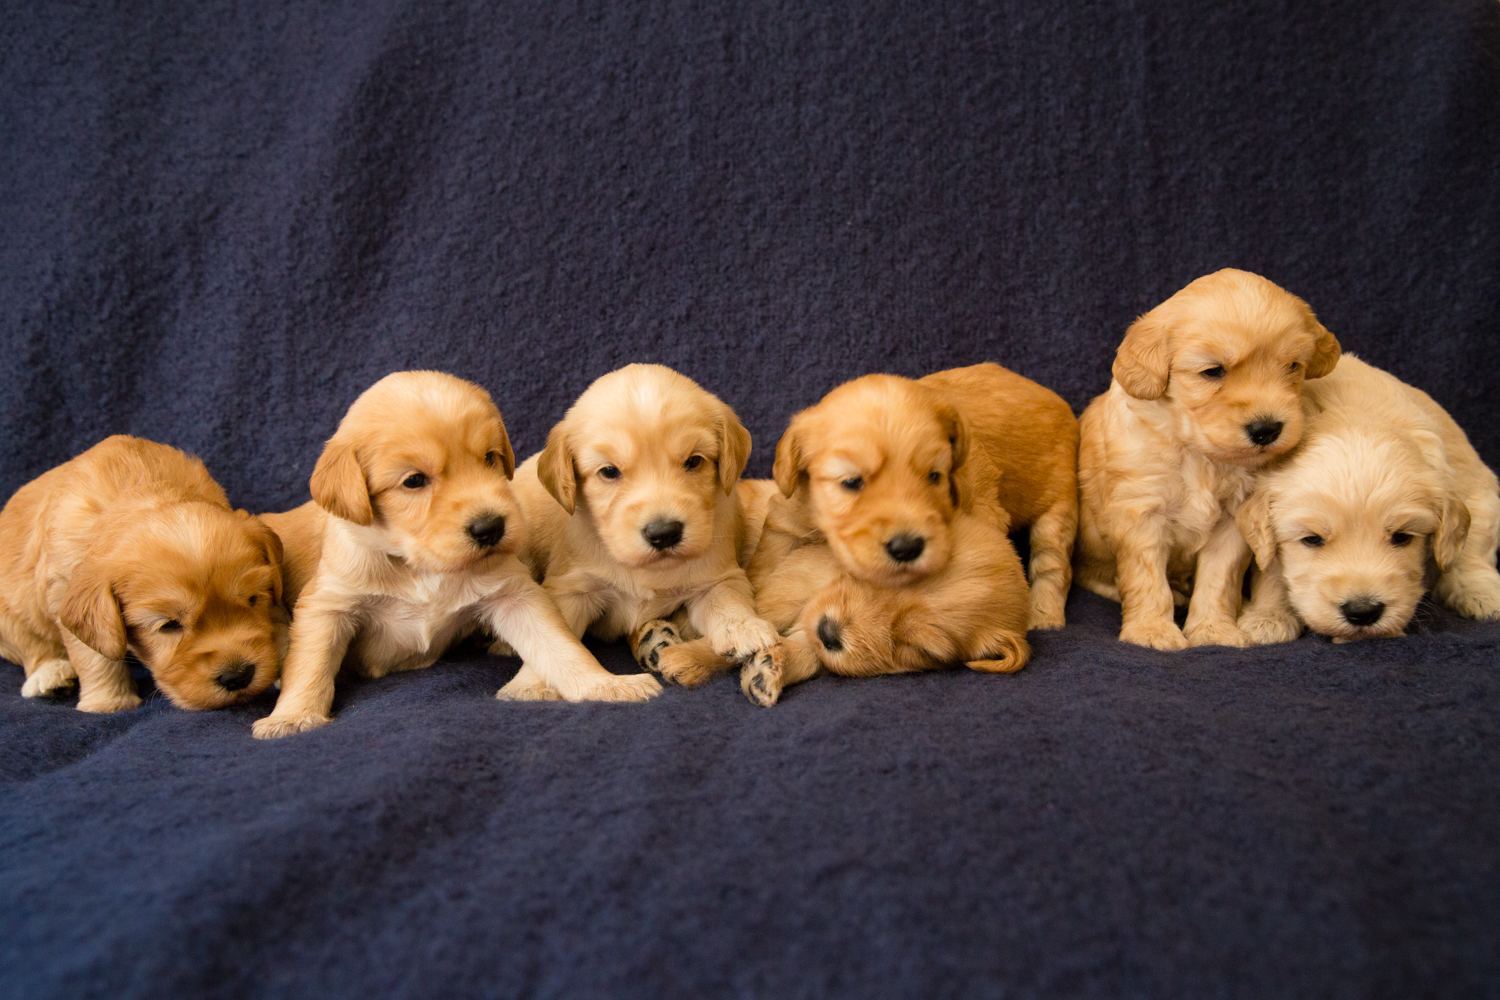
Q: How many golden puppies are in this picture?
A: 7